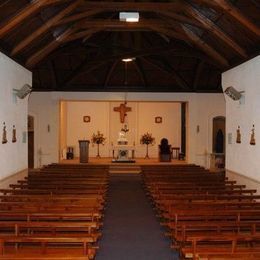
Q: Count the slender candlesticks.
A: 2